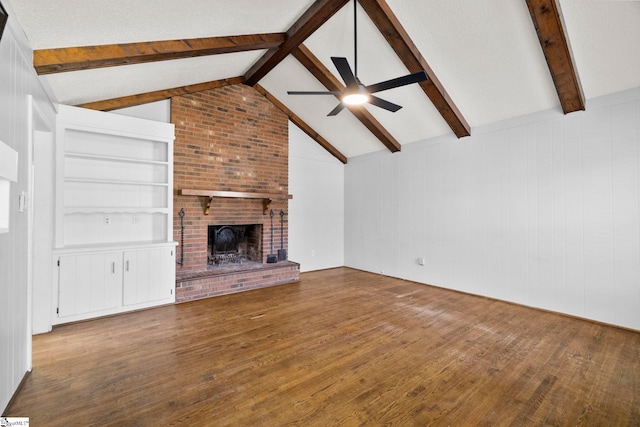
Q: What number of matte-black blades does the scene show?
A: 5